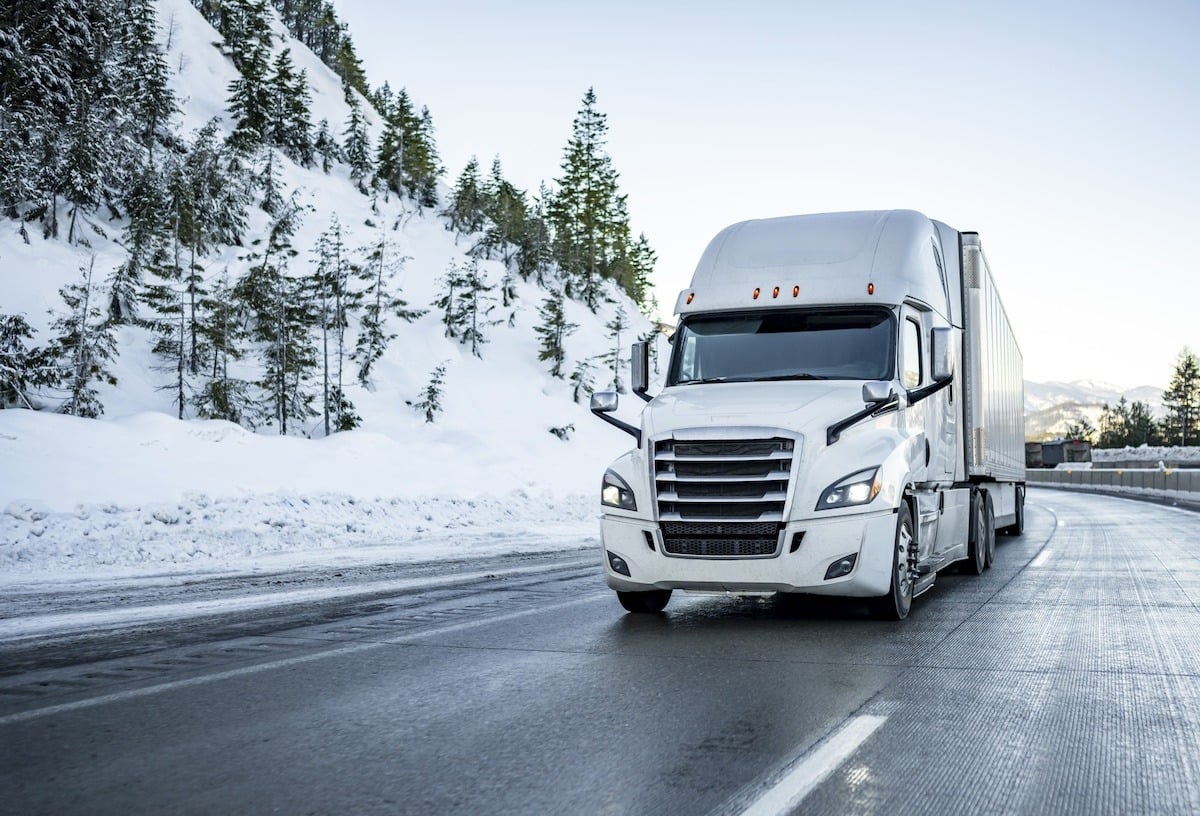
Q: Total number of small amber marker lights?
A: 5